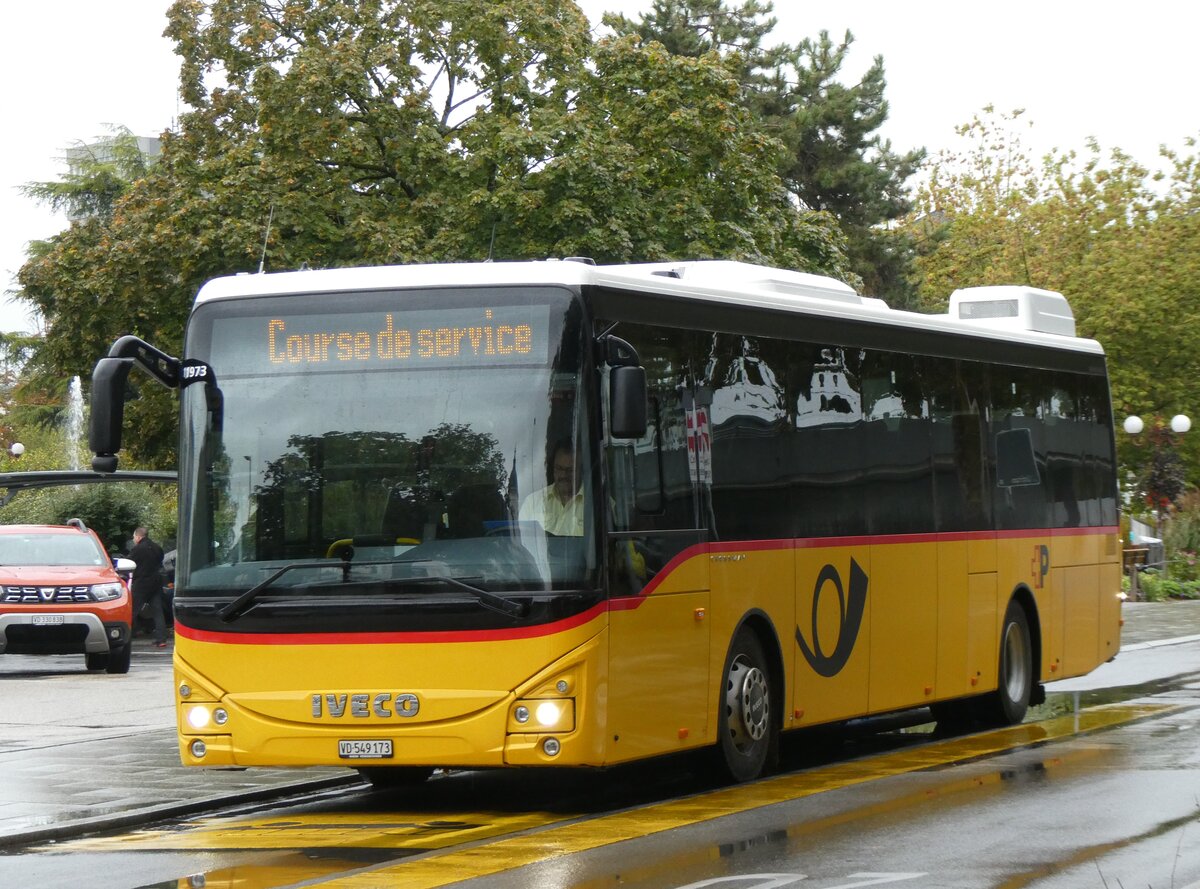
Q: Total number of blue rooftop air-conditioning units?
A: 0